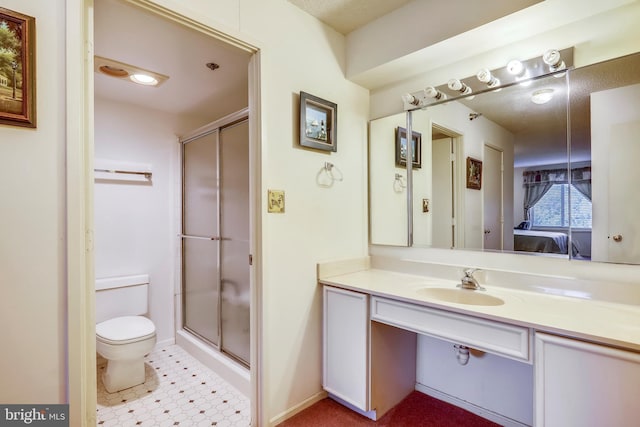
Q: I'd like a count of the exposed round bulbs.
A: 6